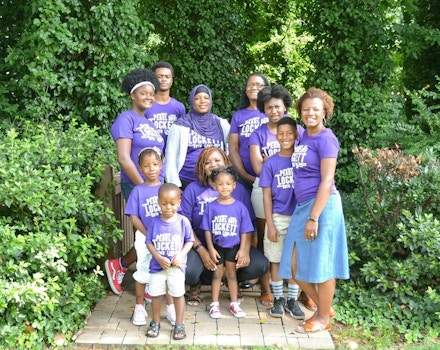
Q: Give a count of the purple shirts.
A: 11